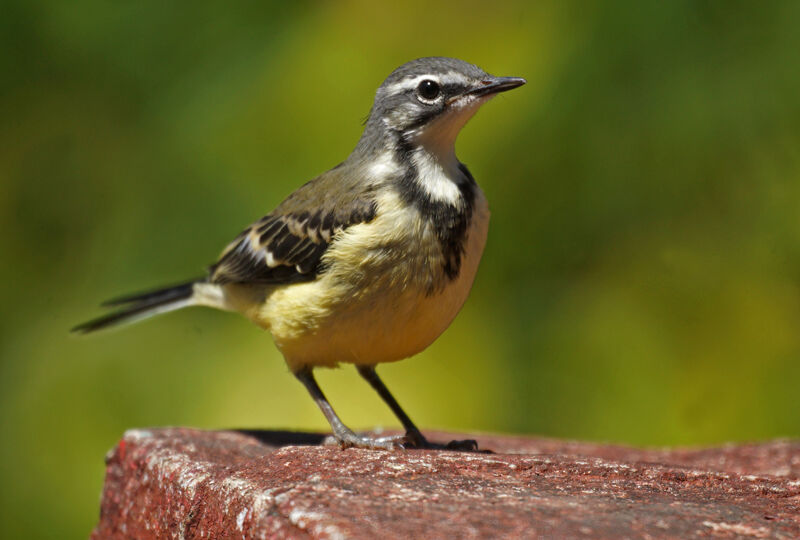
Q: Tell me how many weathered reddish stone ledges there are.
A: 1